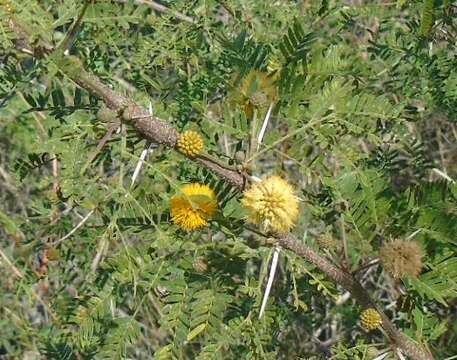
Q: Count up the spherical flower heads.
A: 6